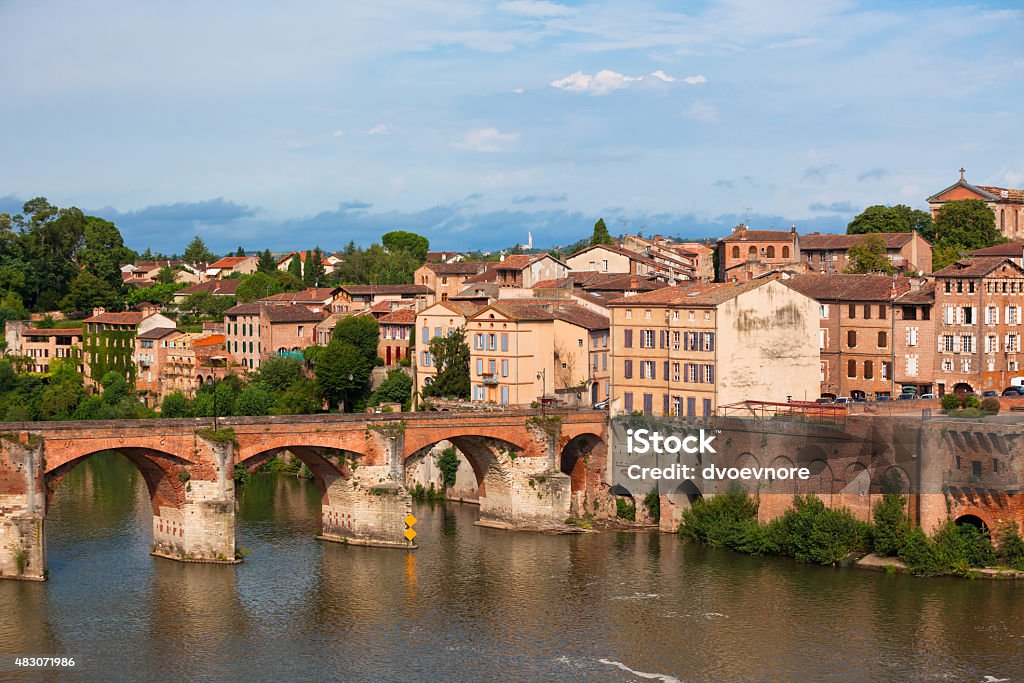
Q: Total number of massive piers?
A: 4